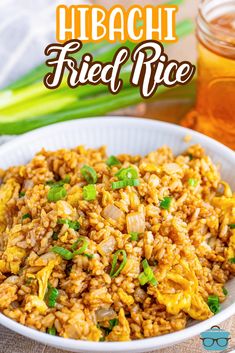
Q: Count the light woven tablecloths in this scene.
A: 1